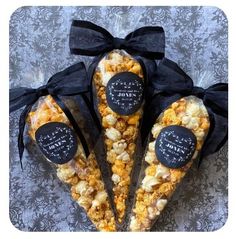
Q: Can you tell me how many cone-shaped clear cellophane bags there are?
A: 3